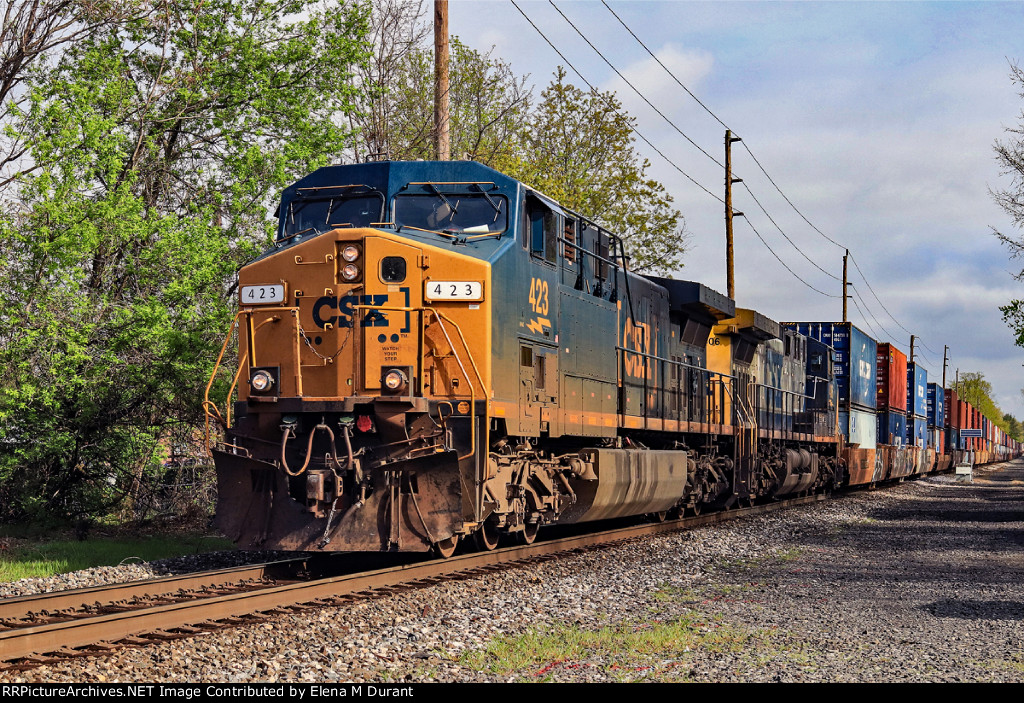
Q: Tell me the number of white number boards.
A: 2